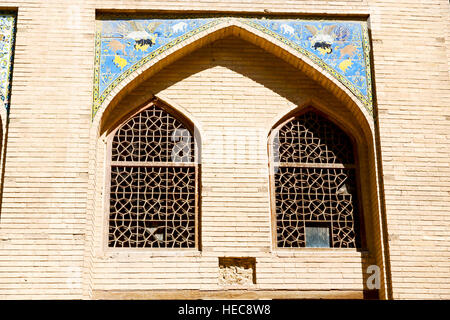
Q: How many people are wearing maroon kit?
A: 0